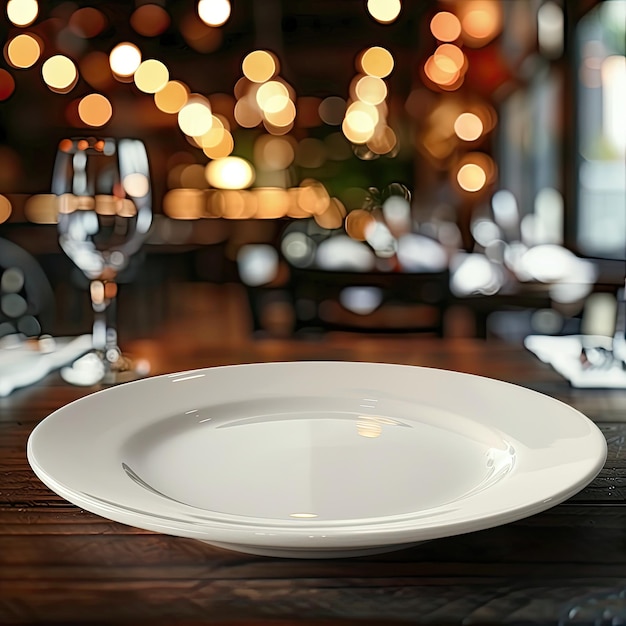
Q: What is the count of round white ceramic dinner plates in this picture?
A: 1